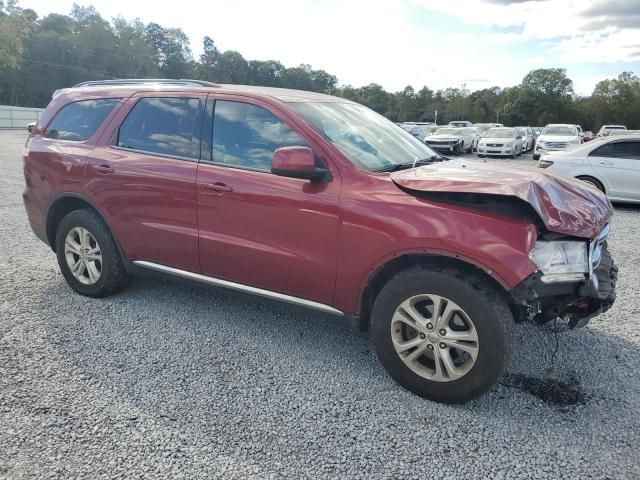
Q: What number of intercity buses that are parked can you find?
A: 0